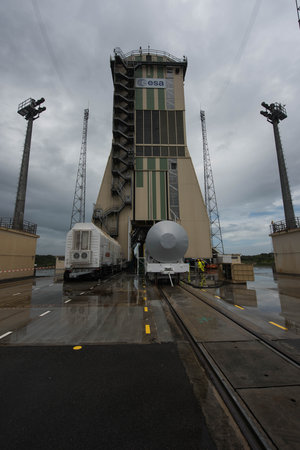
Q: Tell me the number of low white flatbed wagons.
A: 1